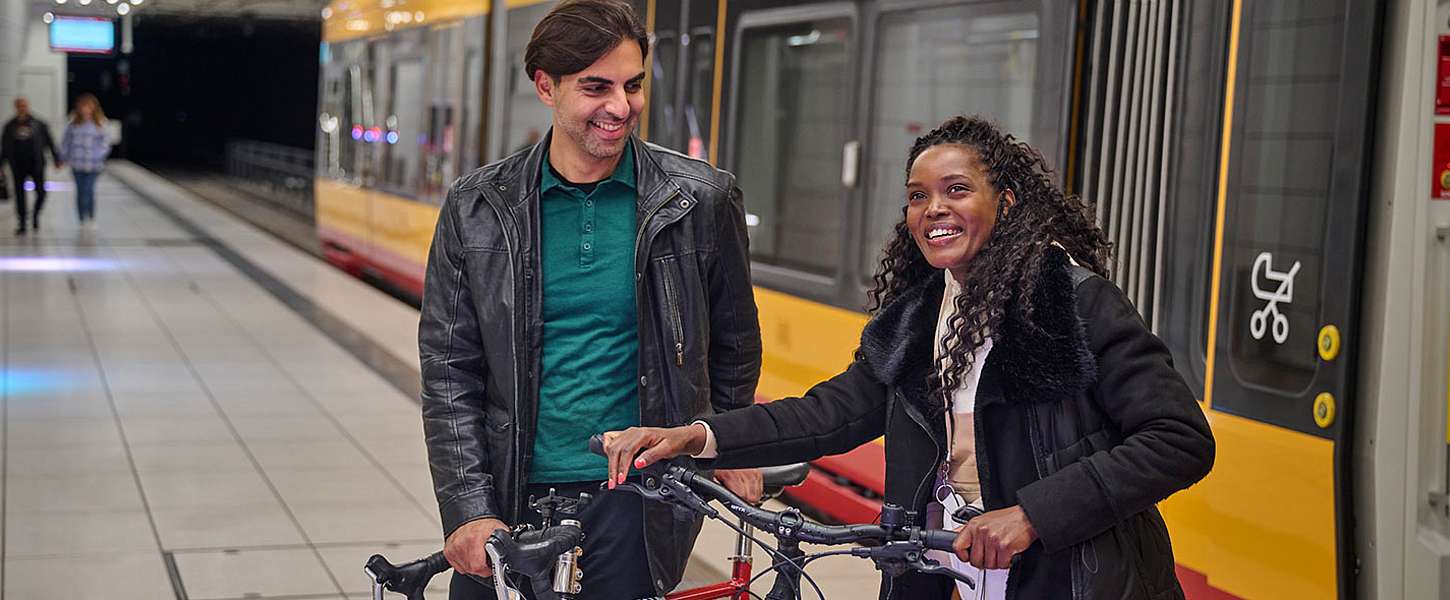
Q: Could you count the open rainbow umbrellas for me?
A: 0